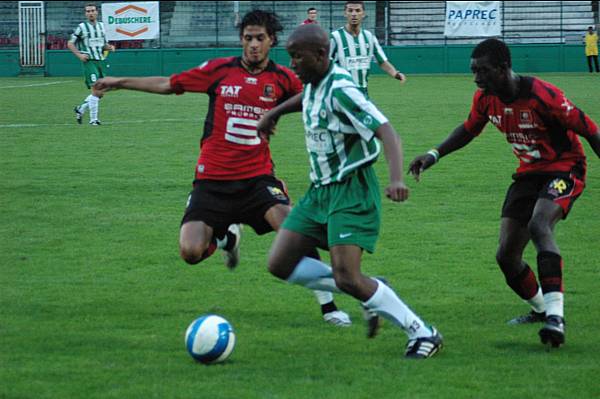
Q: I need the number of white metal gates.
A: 1